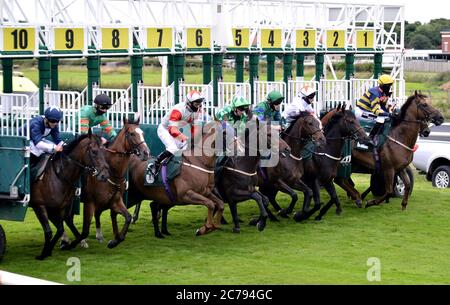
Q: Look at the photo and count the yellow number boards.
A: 10